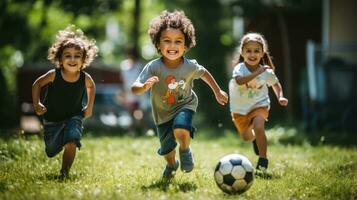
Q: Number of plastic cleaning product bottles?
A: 0